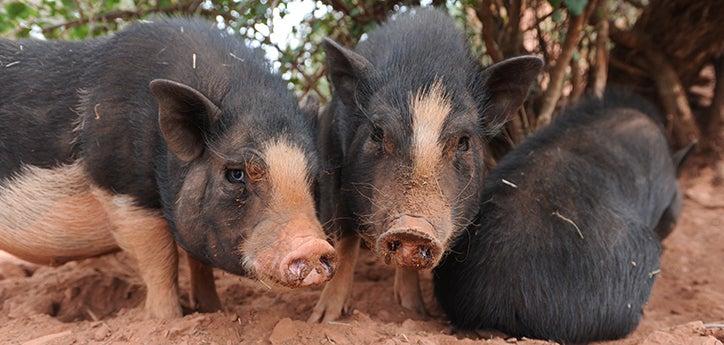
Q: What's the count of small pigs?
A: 3